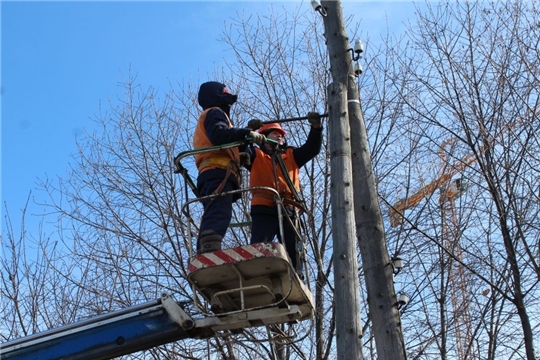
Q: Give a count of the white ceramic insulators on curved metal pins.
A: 5